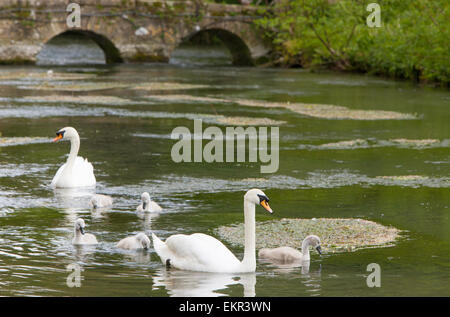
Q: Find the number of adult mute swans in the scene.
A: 2